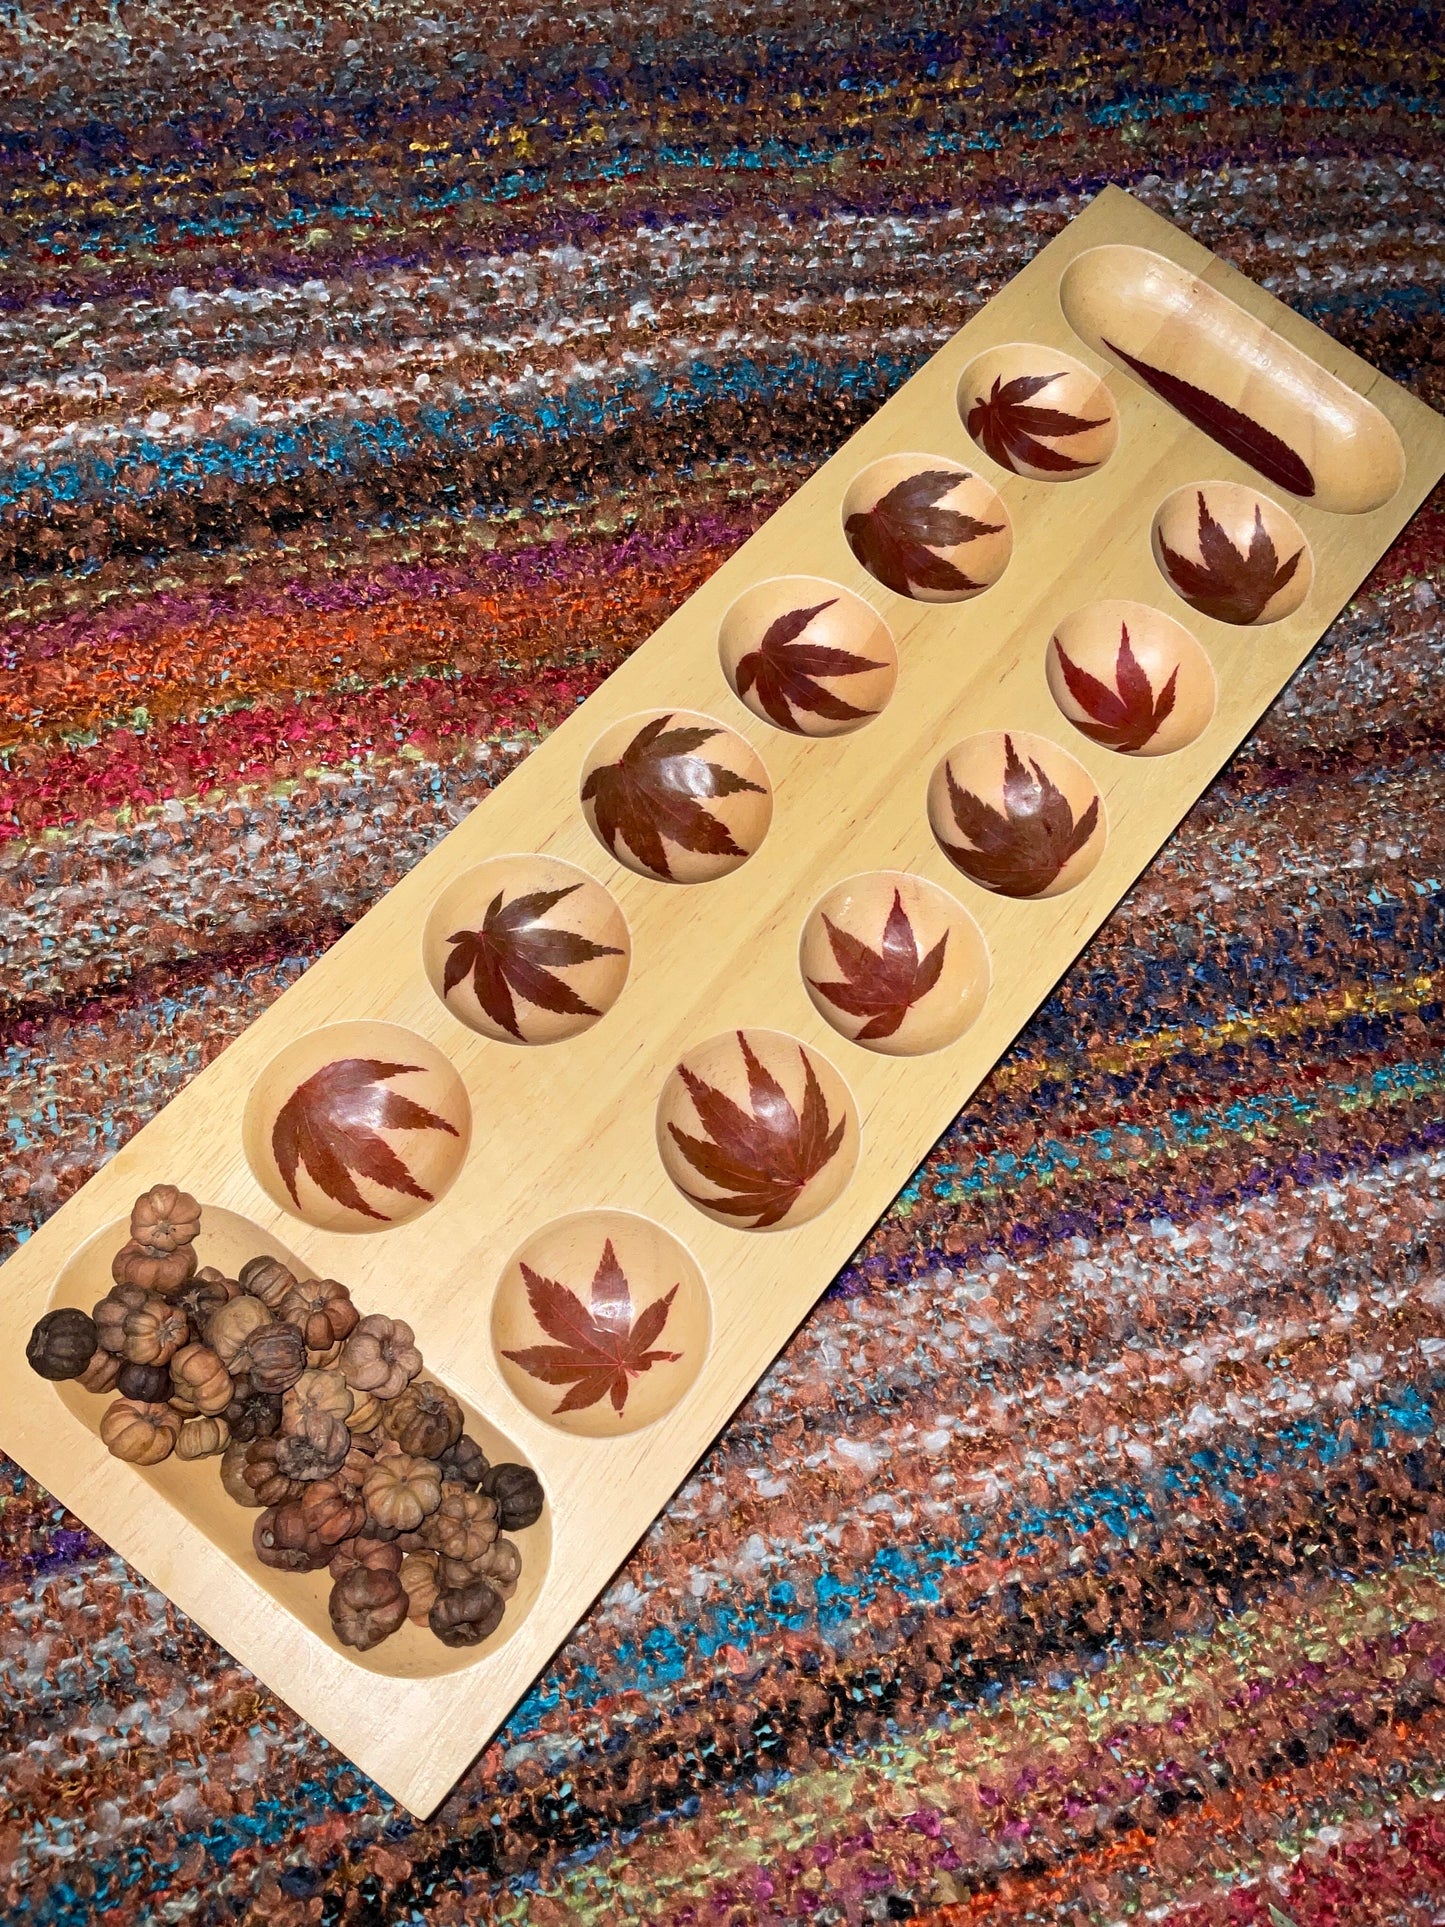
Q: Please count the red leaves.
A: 13